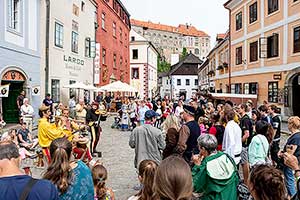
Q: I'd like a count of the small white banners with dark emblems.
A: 2